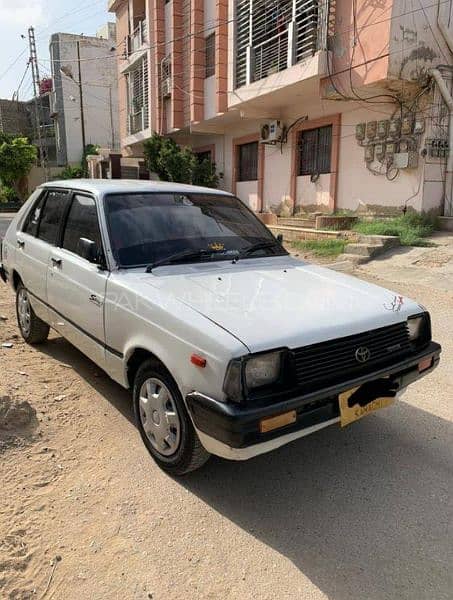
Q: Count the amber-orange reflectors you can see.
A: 3